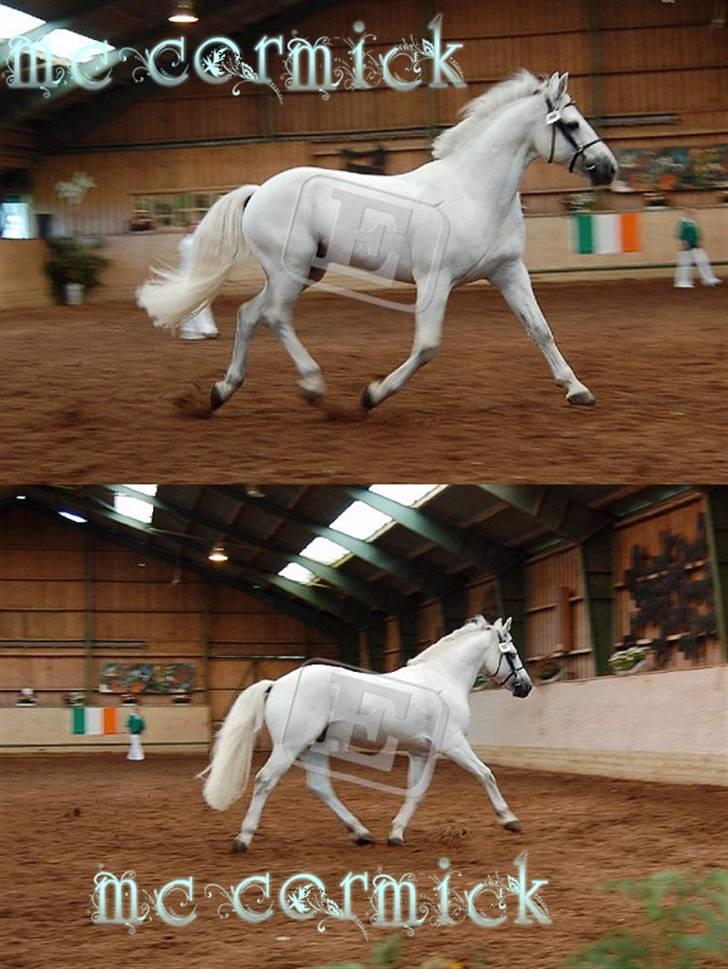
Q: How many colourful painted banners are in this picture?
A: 2